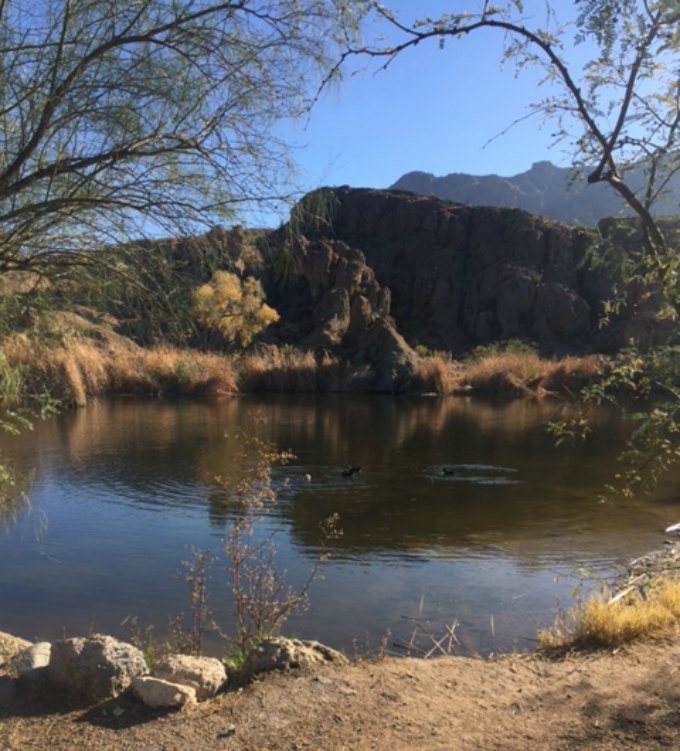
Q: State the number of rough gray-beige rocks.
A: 6